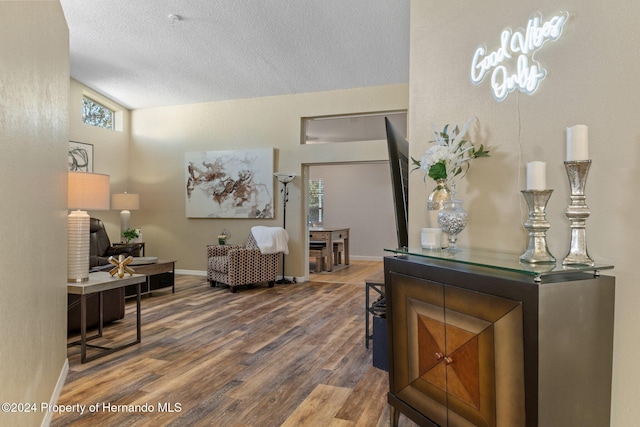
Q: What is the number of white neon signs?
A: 1